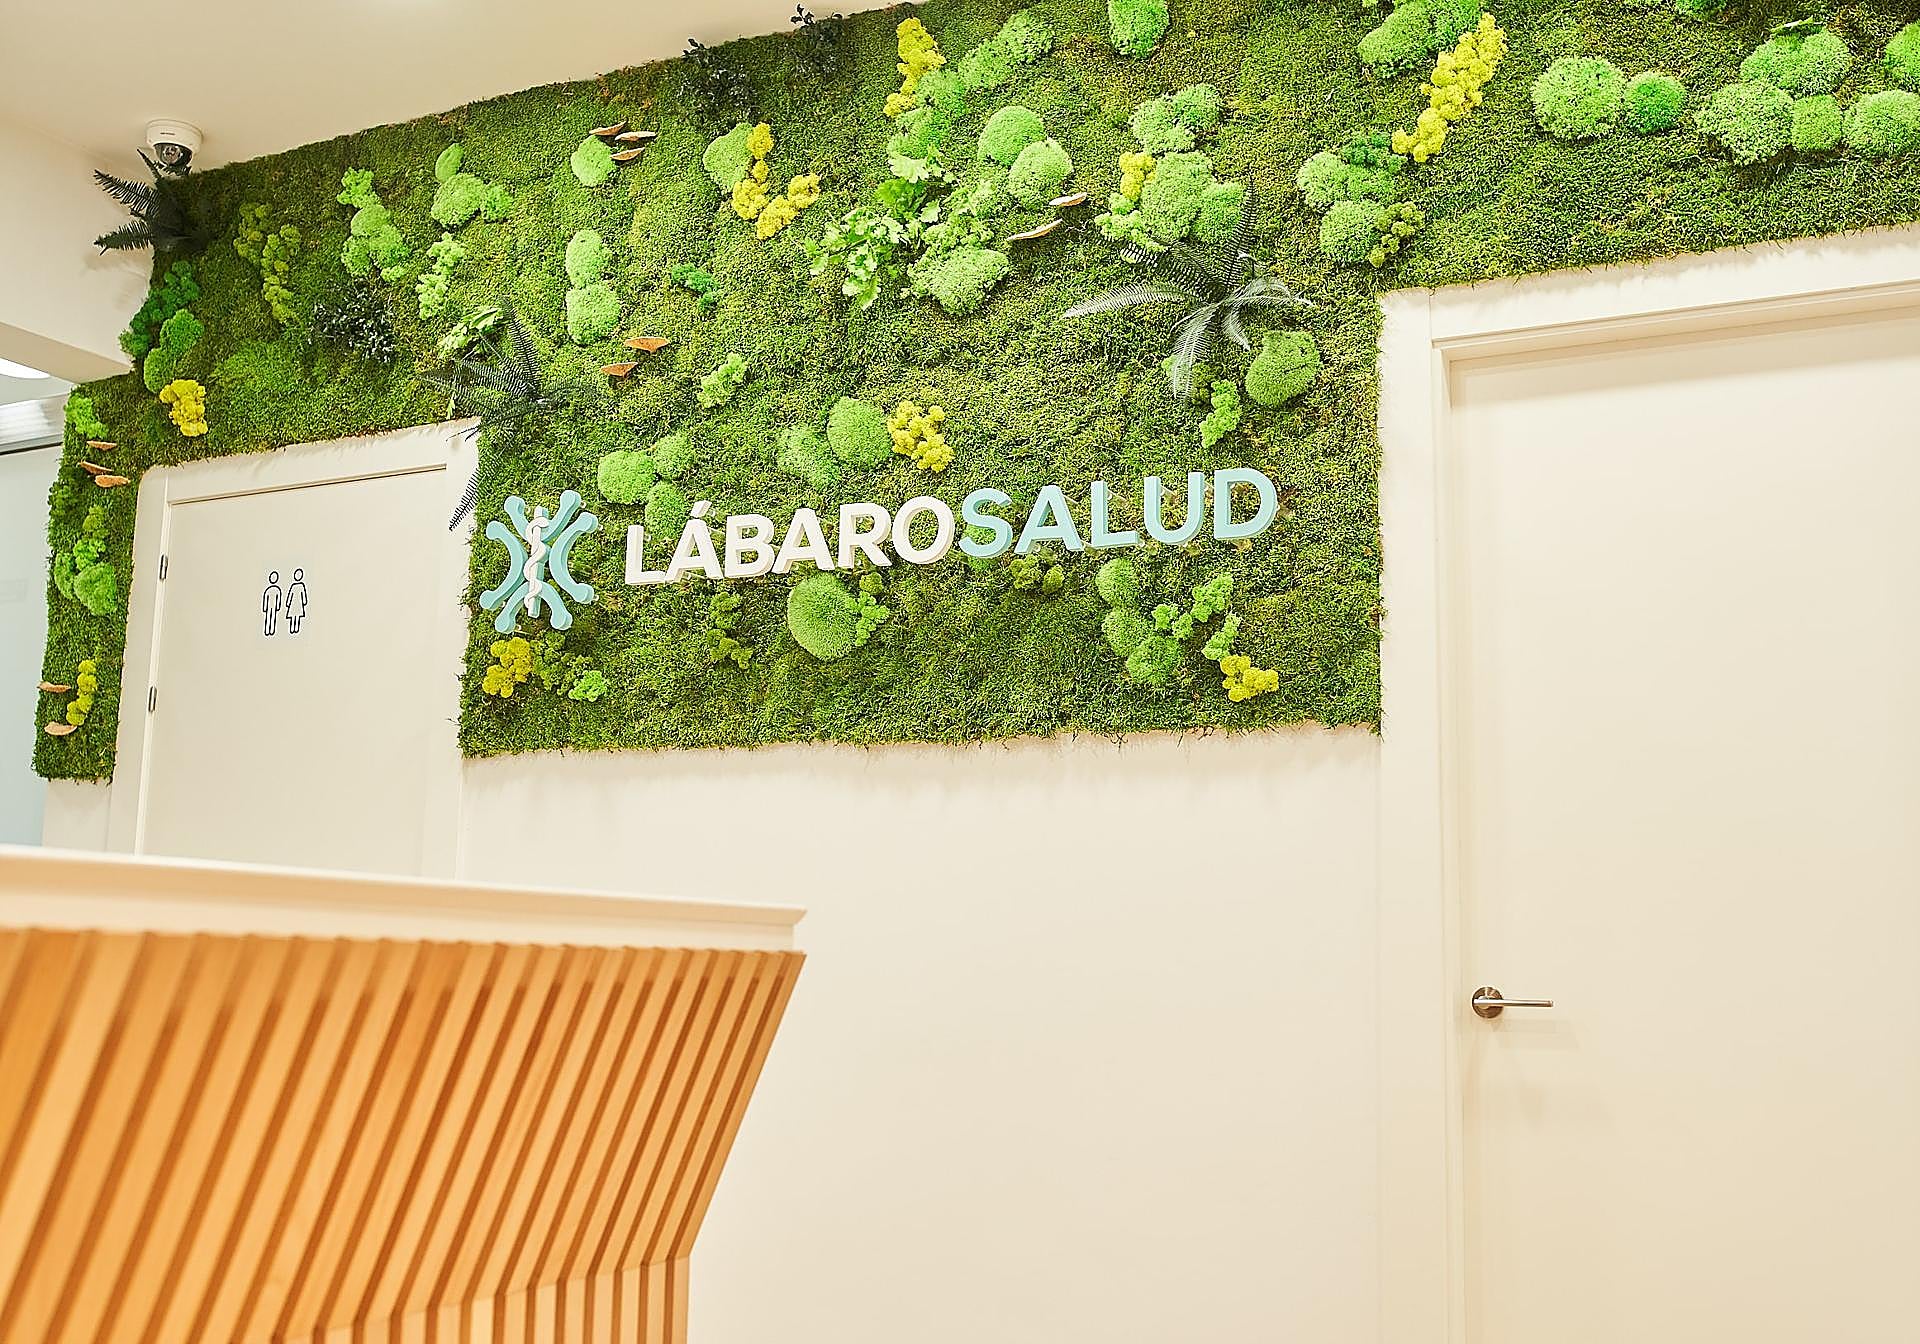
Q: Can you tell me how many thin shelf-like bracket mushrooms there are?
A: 12